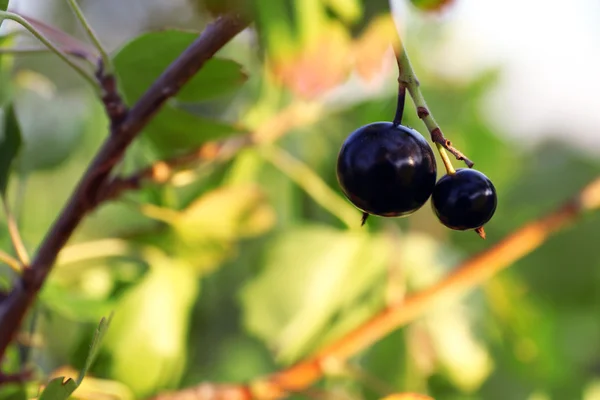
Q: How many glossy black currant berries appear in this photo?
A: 2